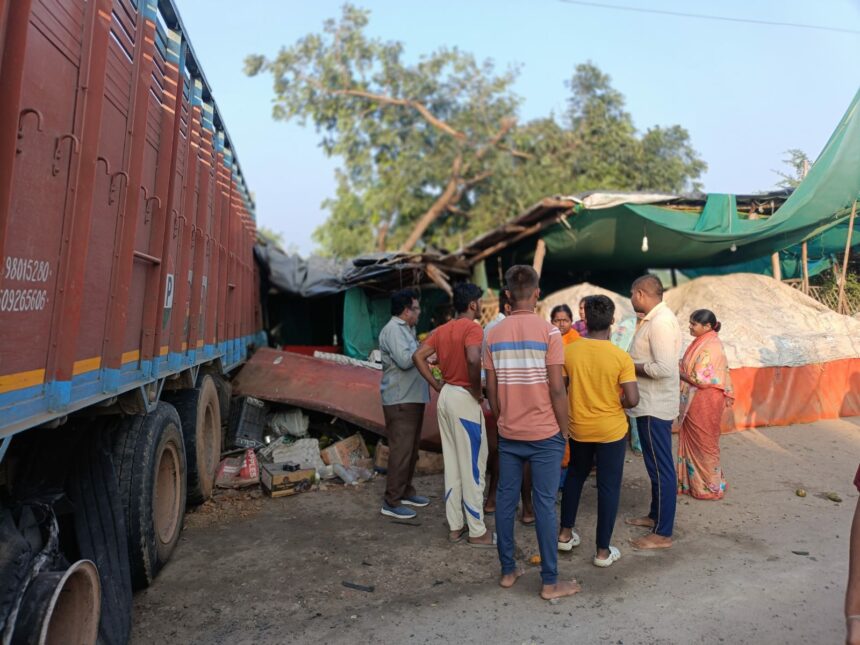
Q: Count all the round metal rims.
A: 3